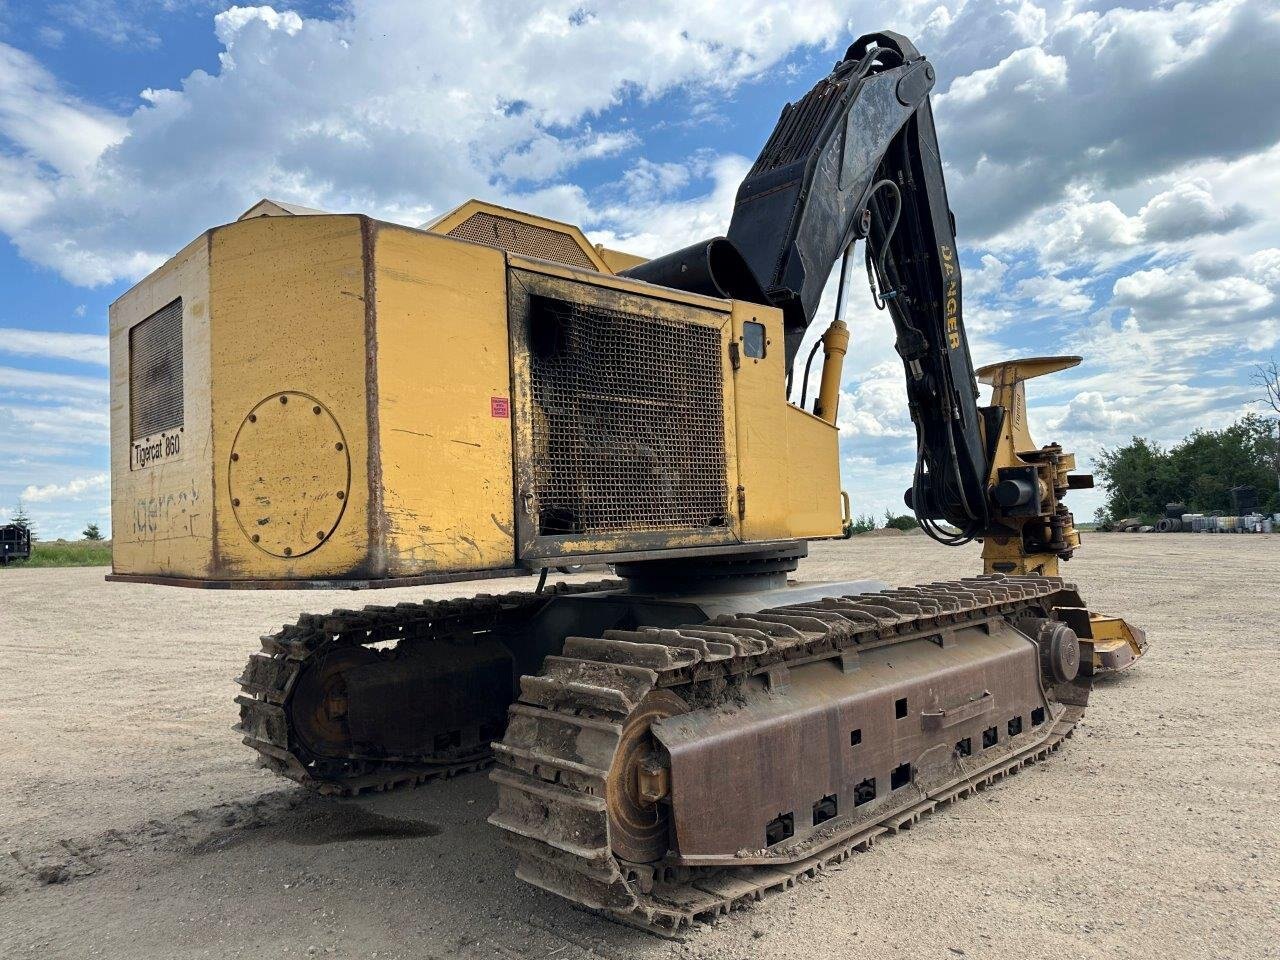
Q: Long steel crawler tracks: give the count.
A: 2